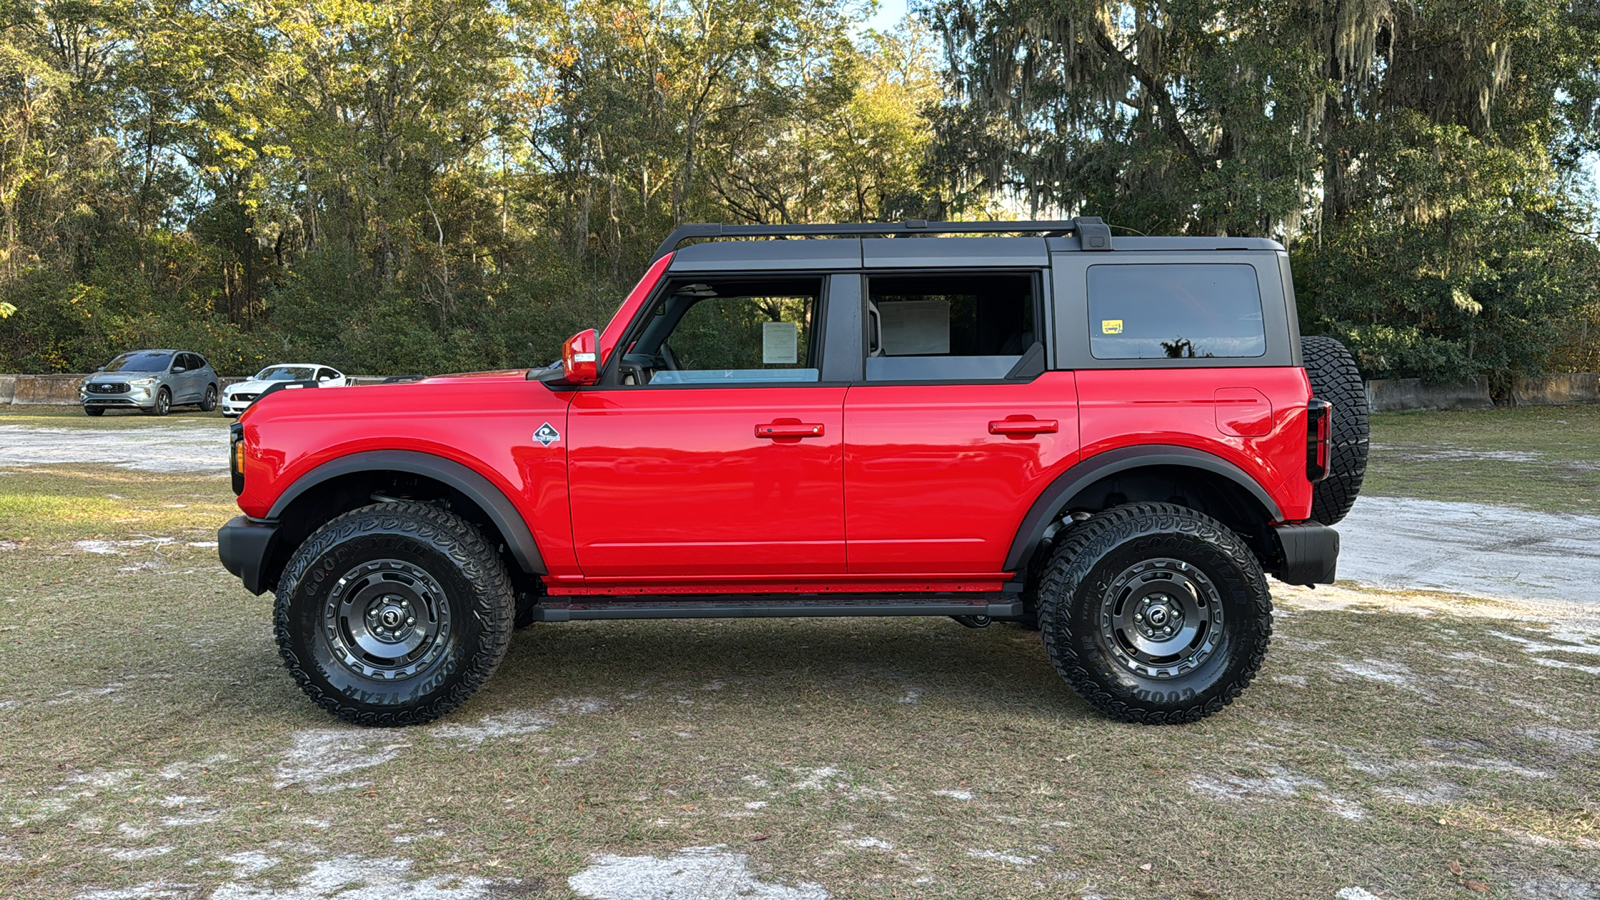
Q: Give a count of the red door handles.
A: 2